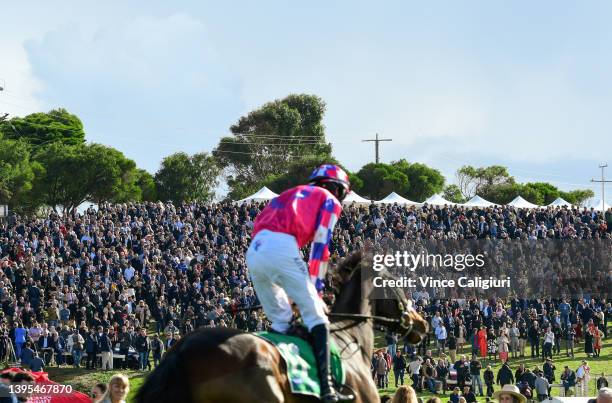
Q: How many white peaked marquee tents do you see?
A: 8